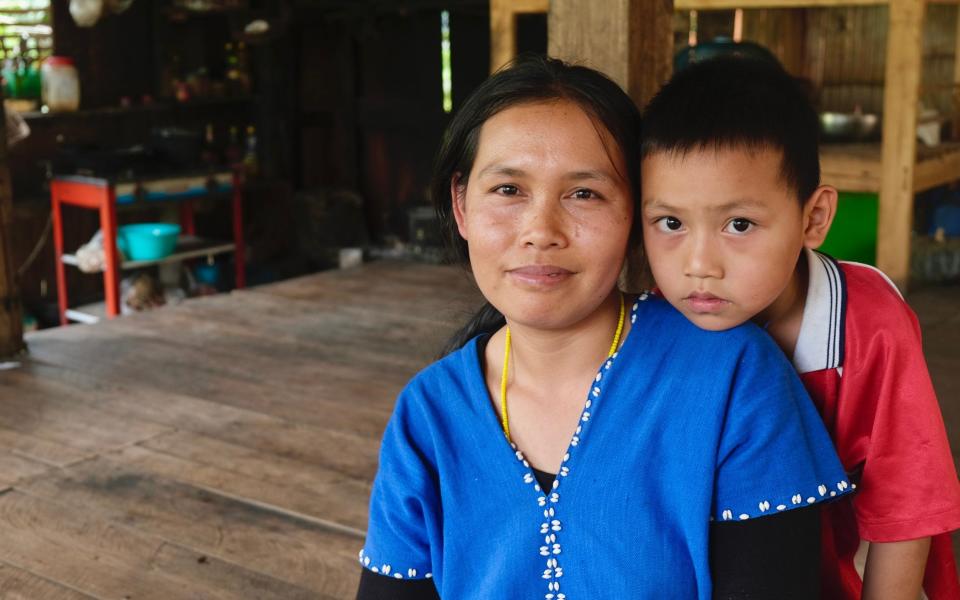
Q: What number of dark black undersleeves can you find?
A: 2